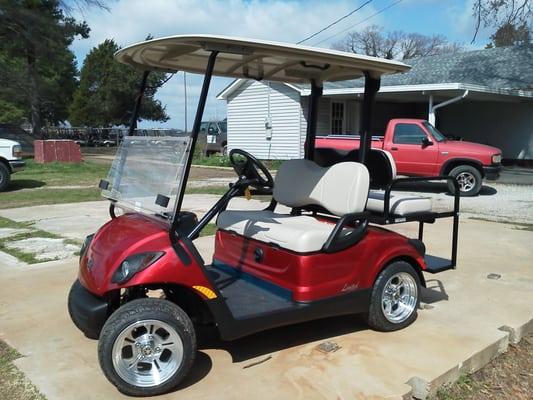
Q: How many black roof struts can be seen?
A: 4